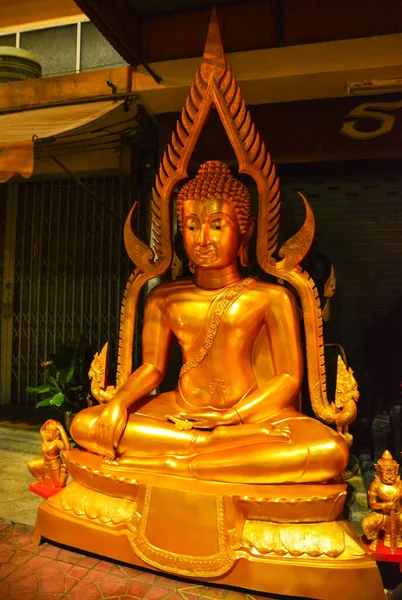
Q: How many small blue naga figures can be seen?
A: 0